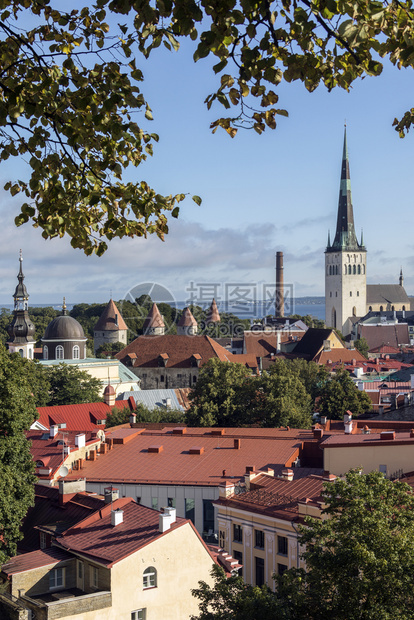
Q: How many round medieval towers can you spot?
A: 4